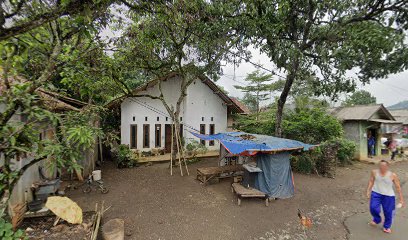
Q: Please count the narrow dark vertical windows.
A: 5